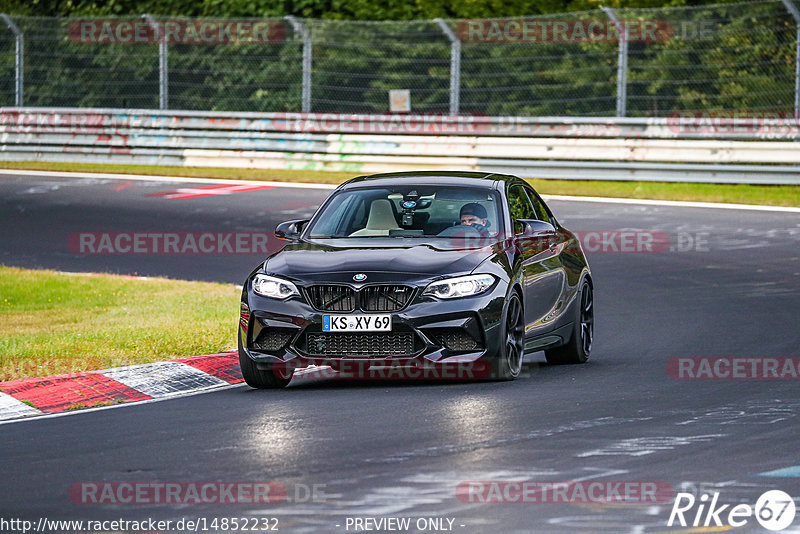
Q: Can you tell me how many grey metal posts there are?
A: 6